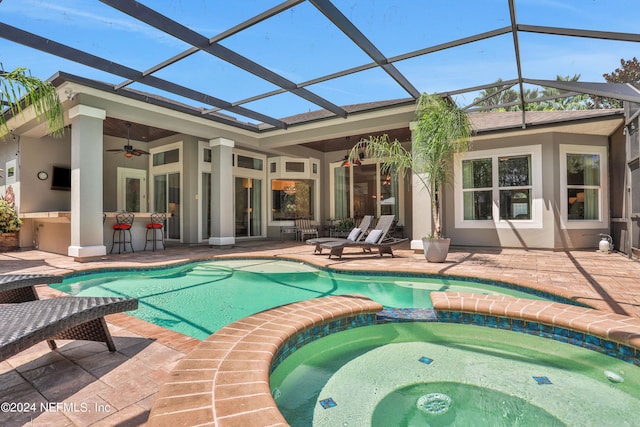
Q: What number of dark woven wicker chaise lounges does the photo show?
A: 4